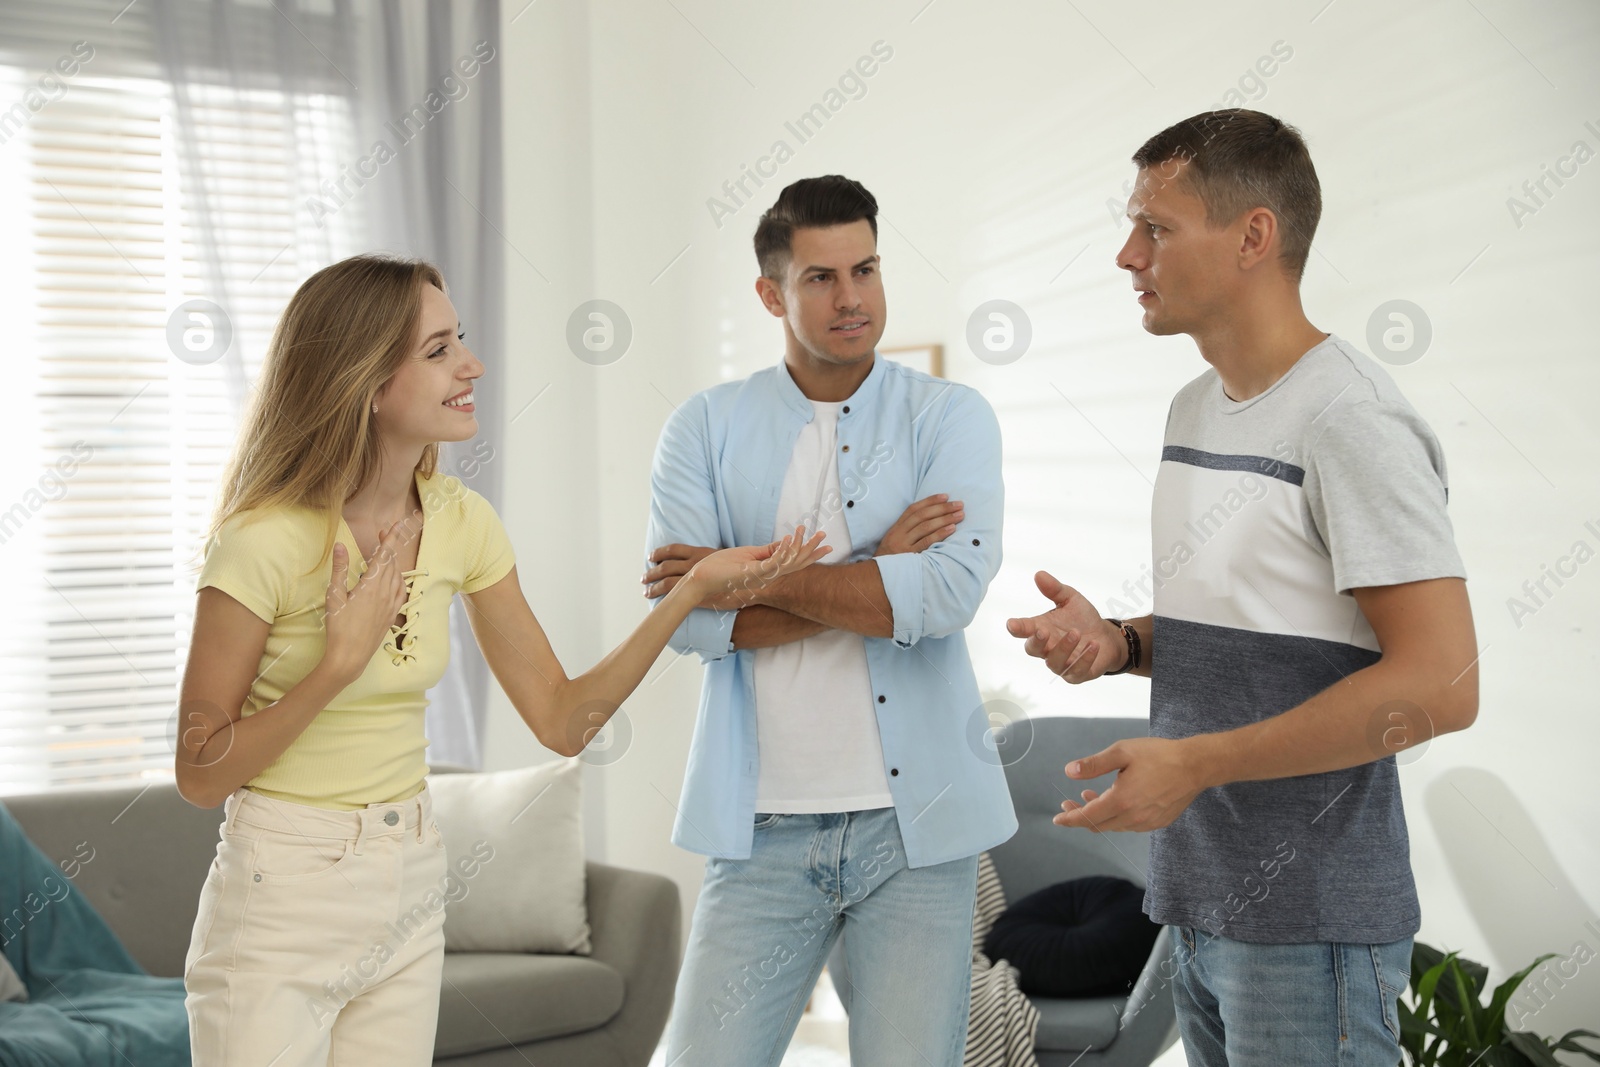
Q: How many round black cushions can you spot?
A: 1